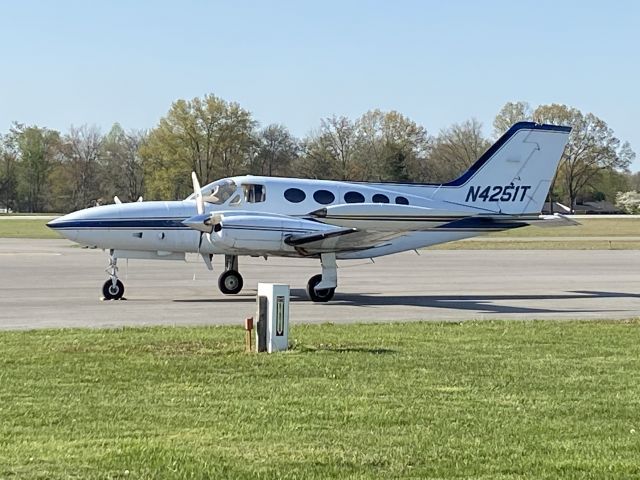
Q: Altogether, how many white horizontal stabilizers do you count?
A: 1